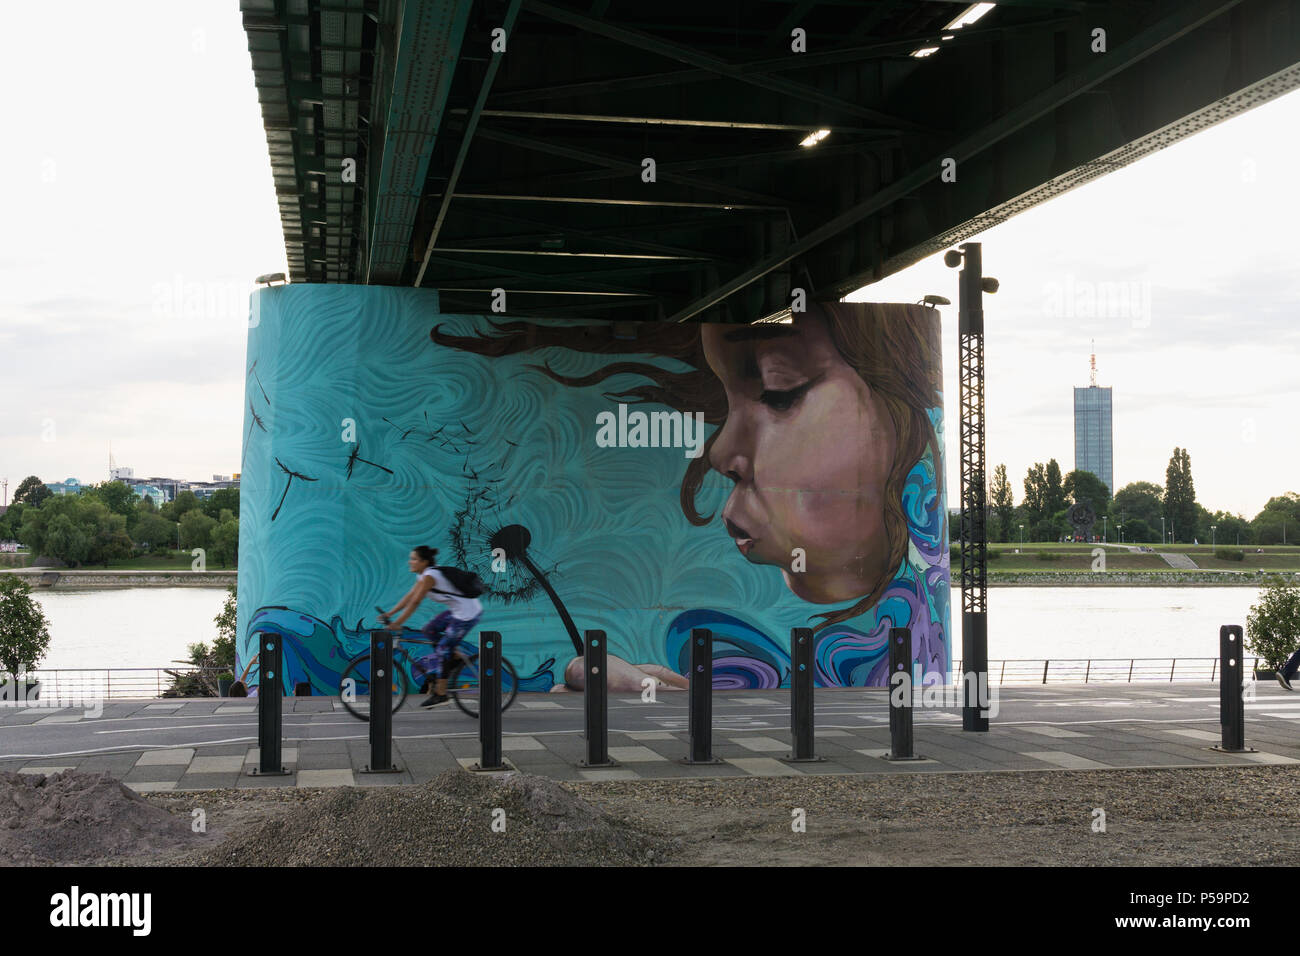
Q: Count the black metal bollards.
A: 8